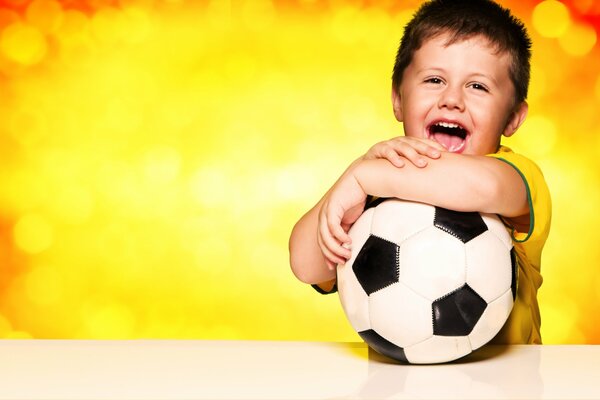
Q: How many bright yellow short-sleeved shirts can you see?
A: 1